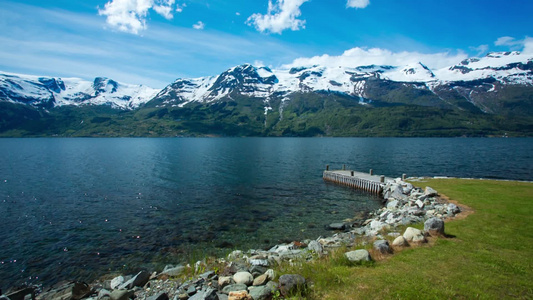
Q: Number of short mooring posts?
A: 6